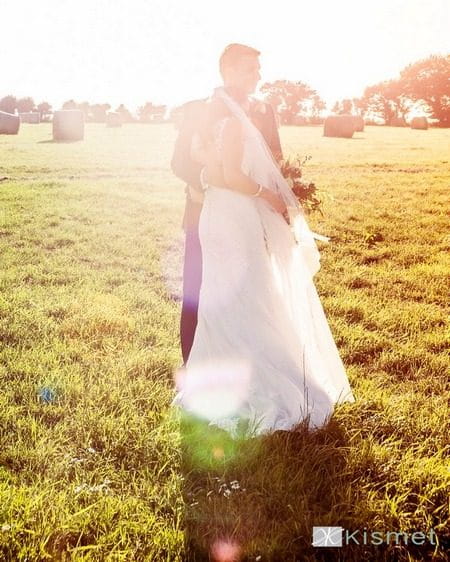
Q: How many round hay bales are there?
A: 7